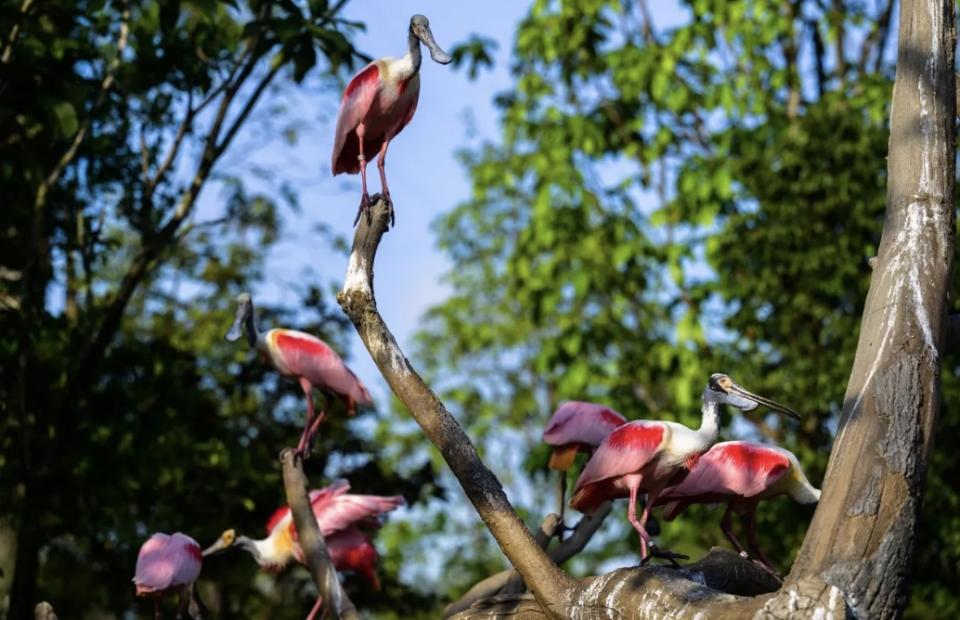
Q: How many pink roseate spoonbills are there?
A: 7